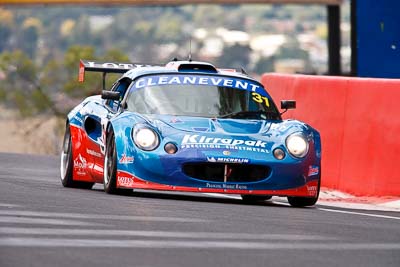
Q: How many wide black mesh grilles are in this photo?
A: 1